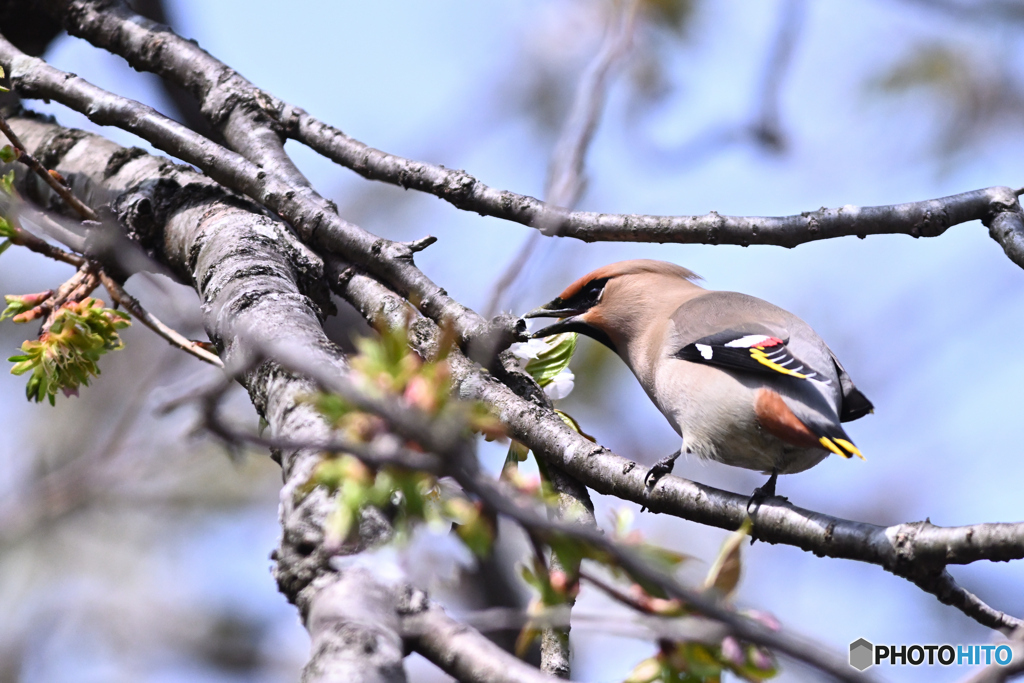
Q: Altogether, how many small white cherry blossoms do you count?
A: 2